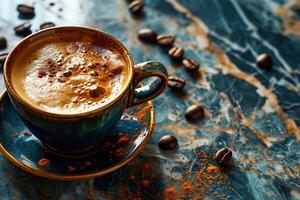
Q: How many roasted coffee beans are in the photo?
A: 15